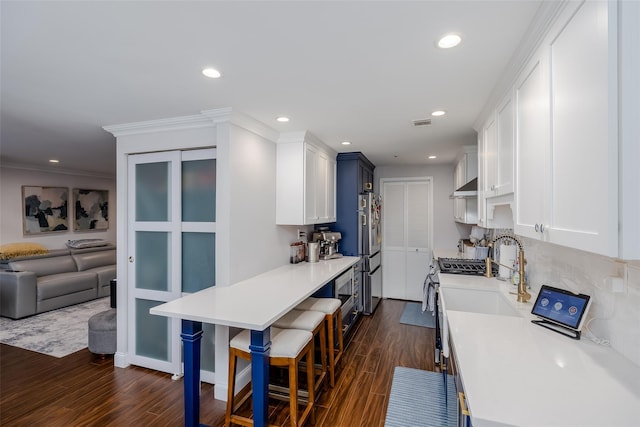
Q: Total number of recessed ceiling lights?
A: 7